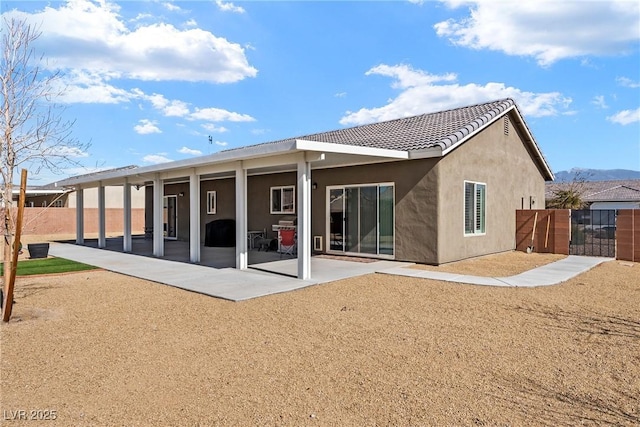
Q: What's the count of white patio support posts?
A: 7